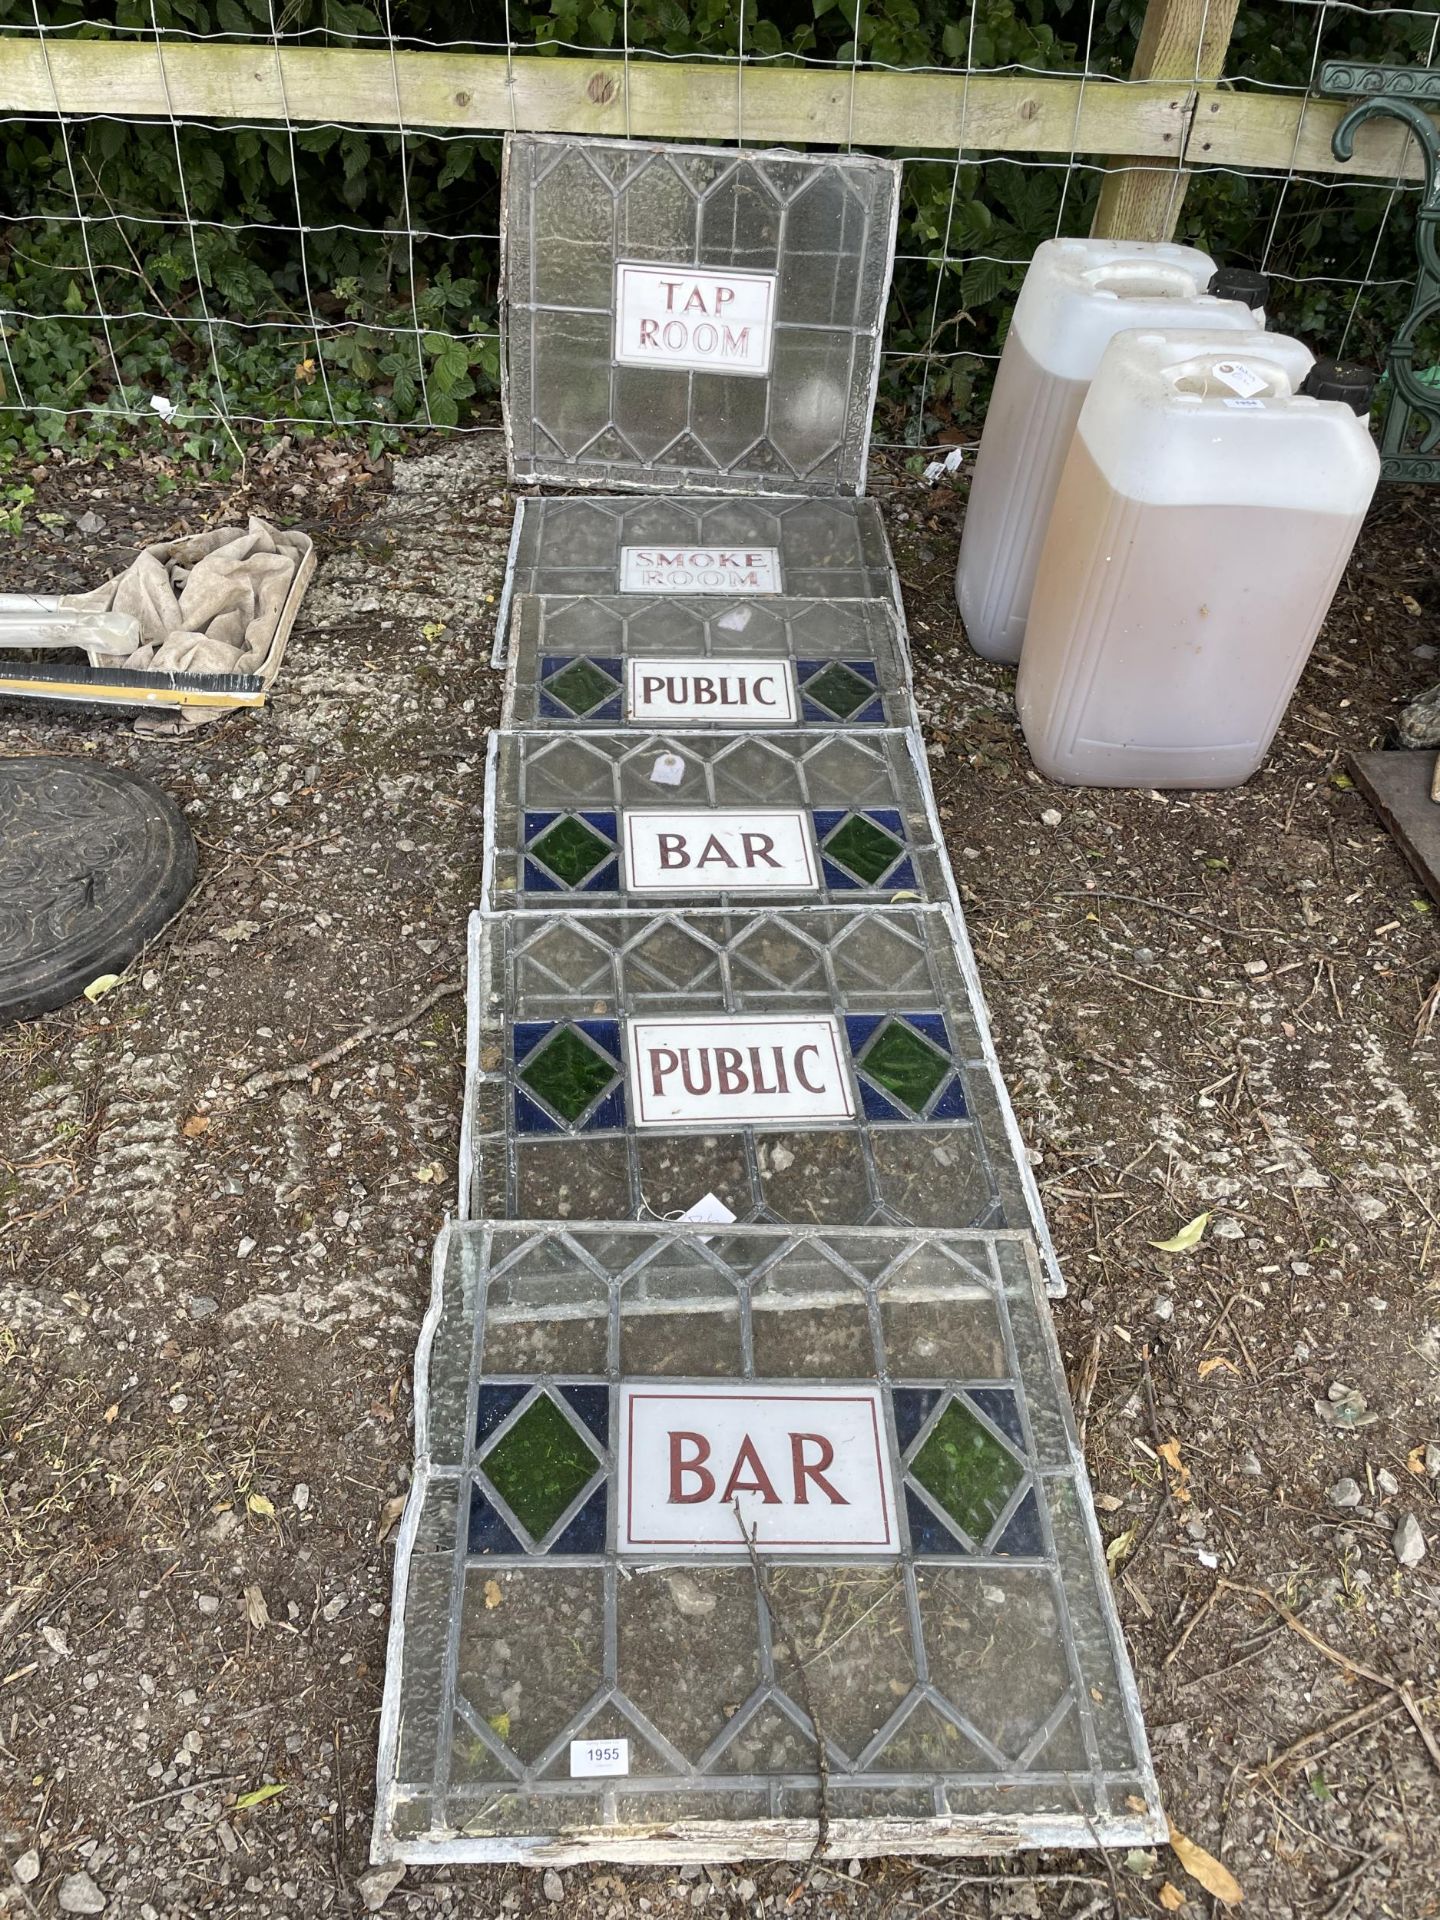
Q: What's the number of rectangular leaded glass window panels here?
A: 6